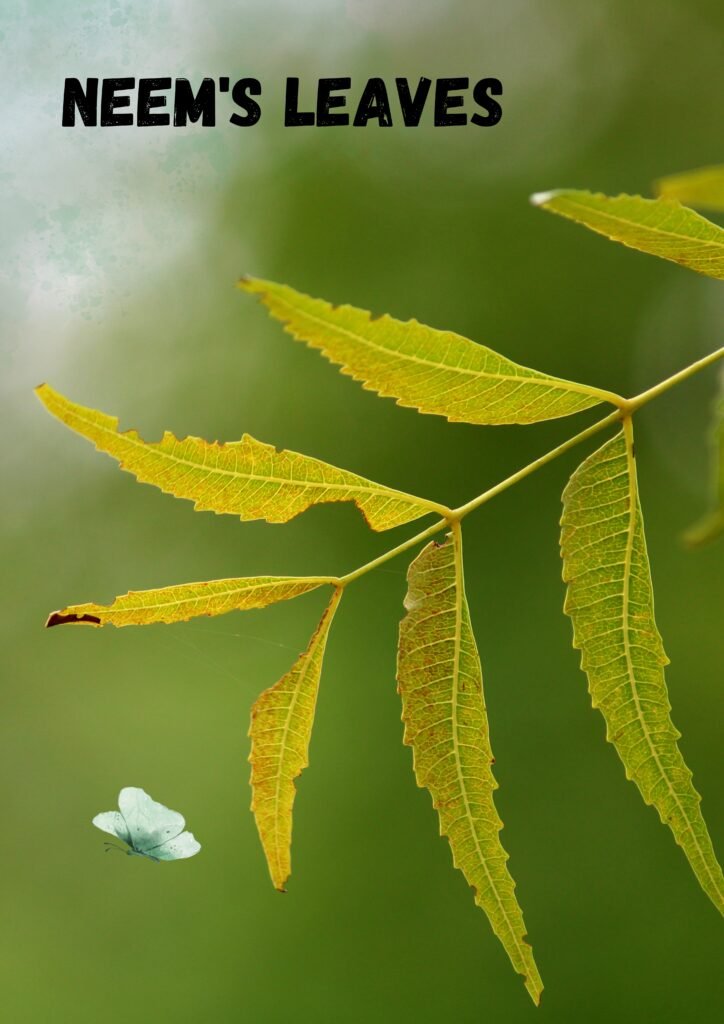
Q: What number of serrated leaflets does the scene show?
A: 7